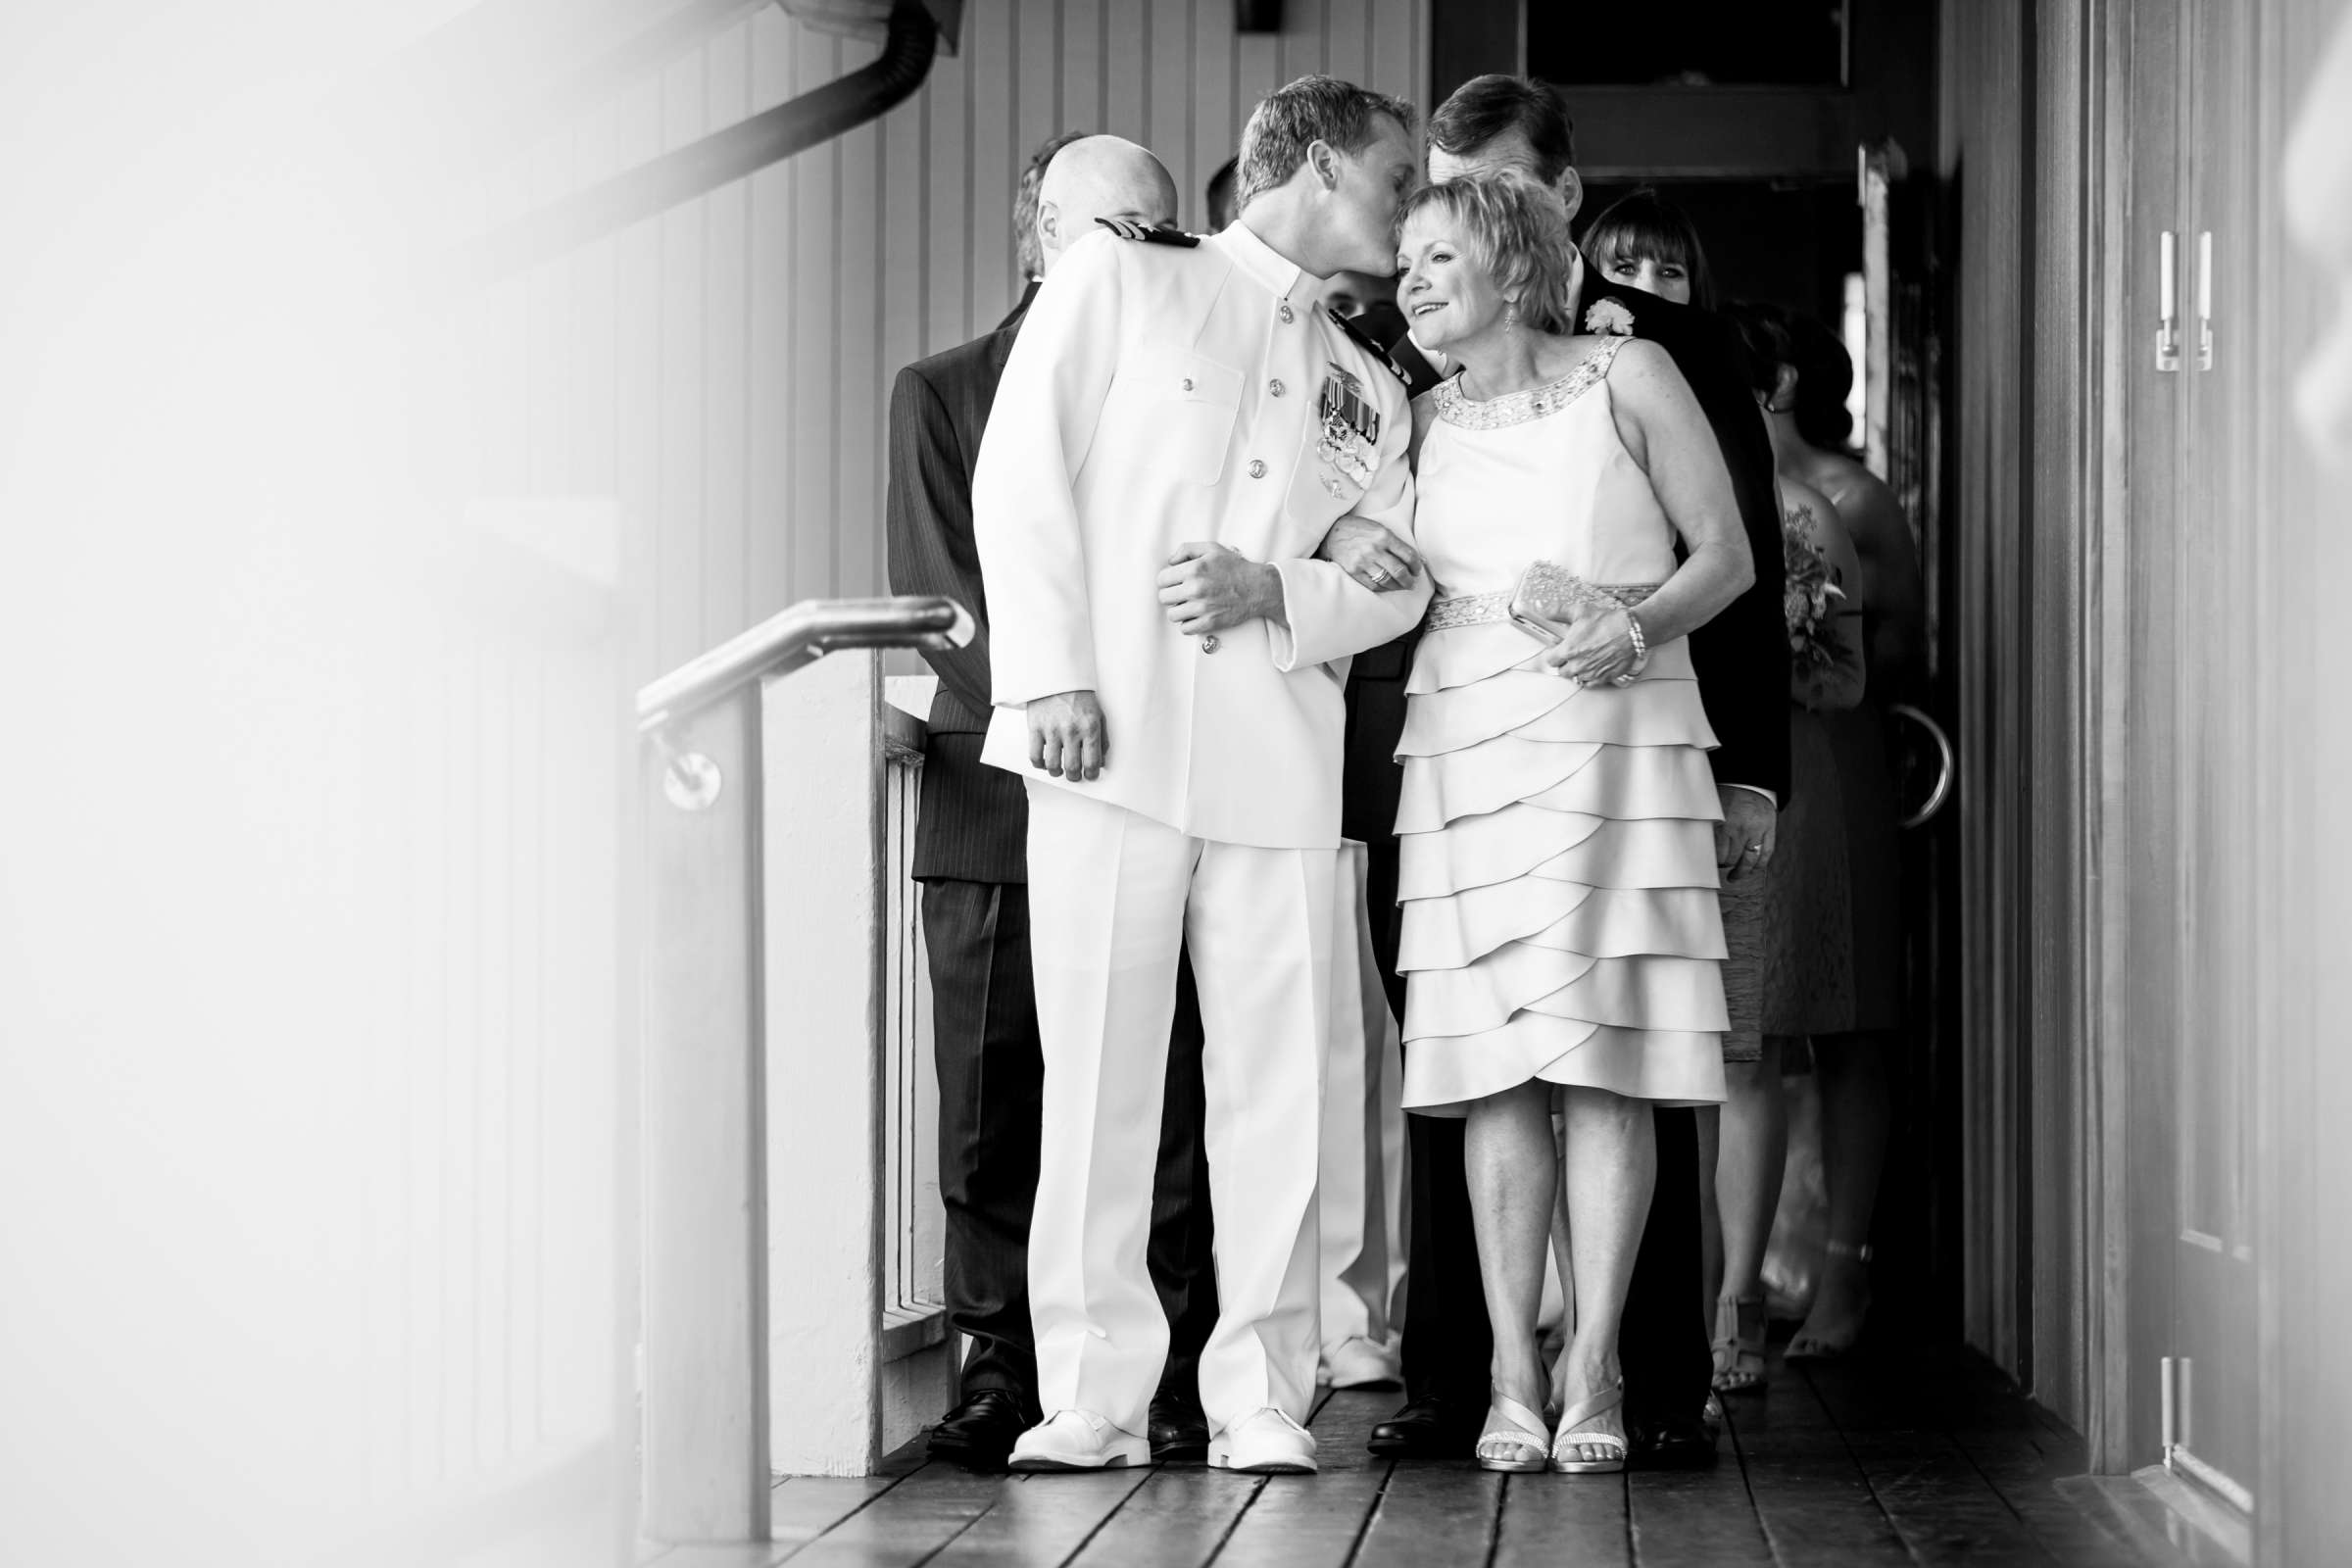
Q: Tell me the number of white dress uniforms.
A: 2